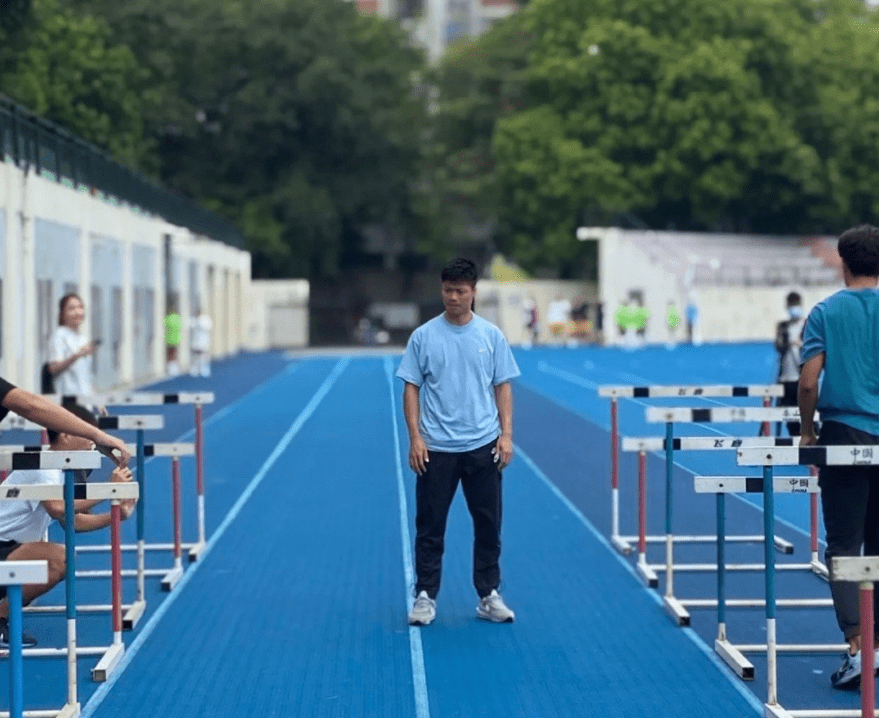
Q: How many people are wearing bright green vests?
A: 4